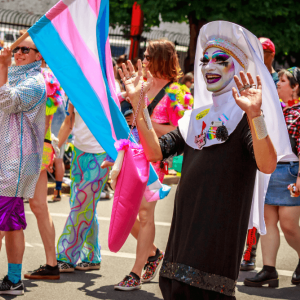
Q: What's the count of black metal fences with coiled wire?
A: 1